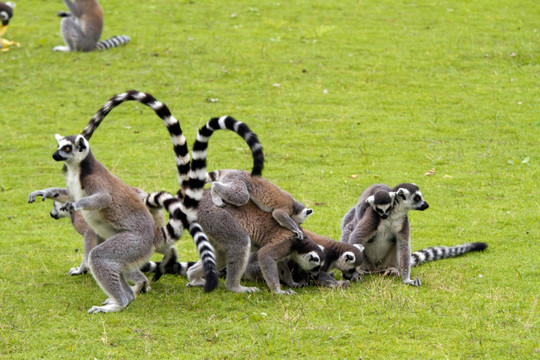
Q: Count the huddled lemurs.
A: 7